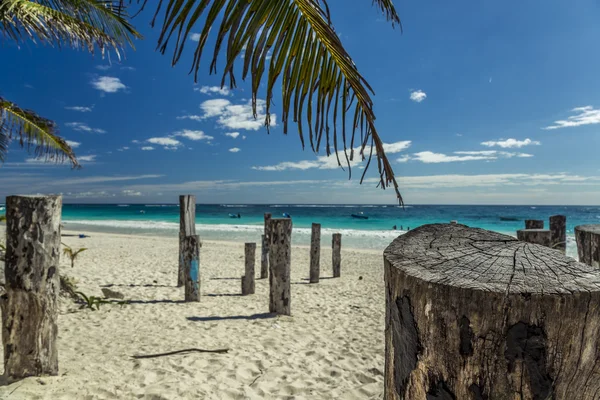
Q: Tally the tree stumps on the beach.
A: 13